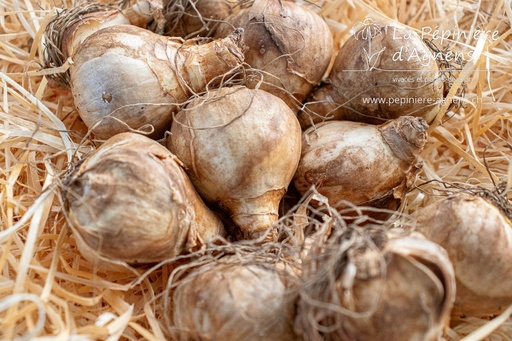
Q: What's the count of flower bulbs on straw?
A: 11